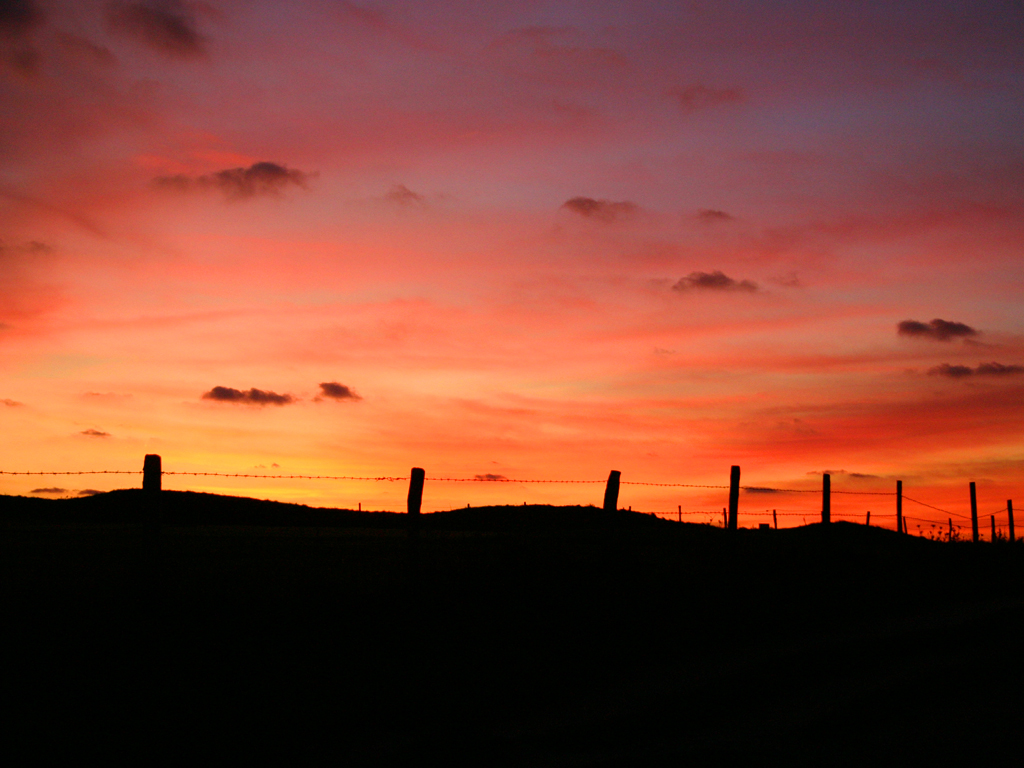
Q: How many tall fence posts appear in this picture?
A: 8